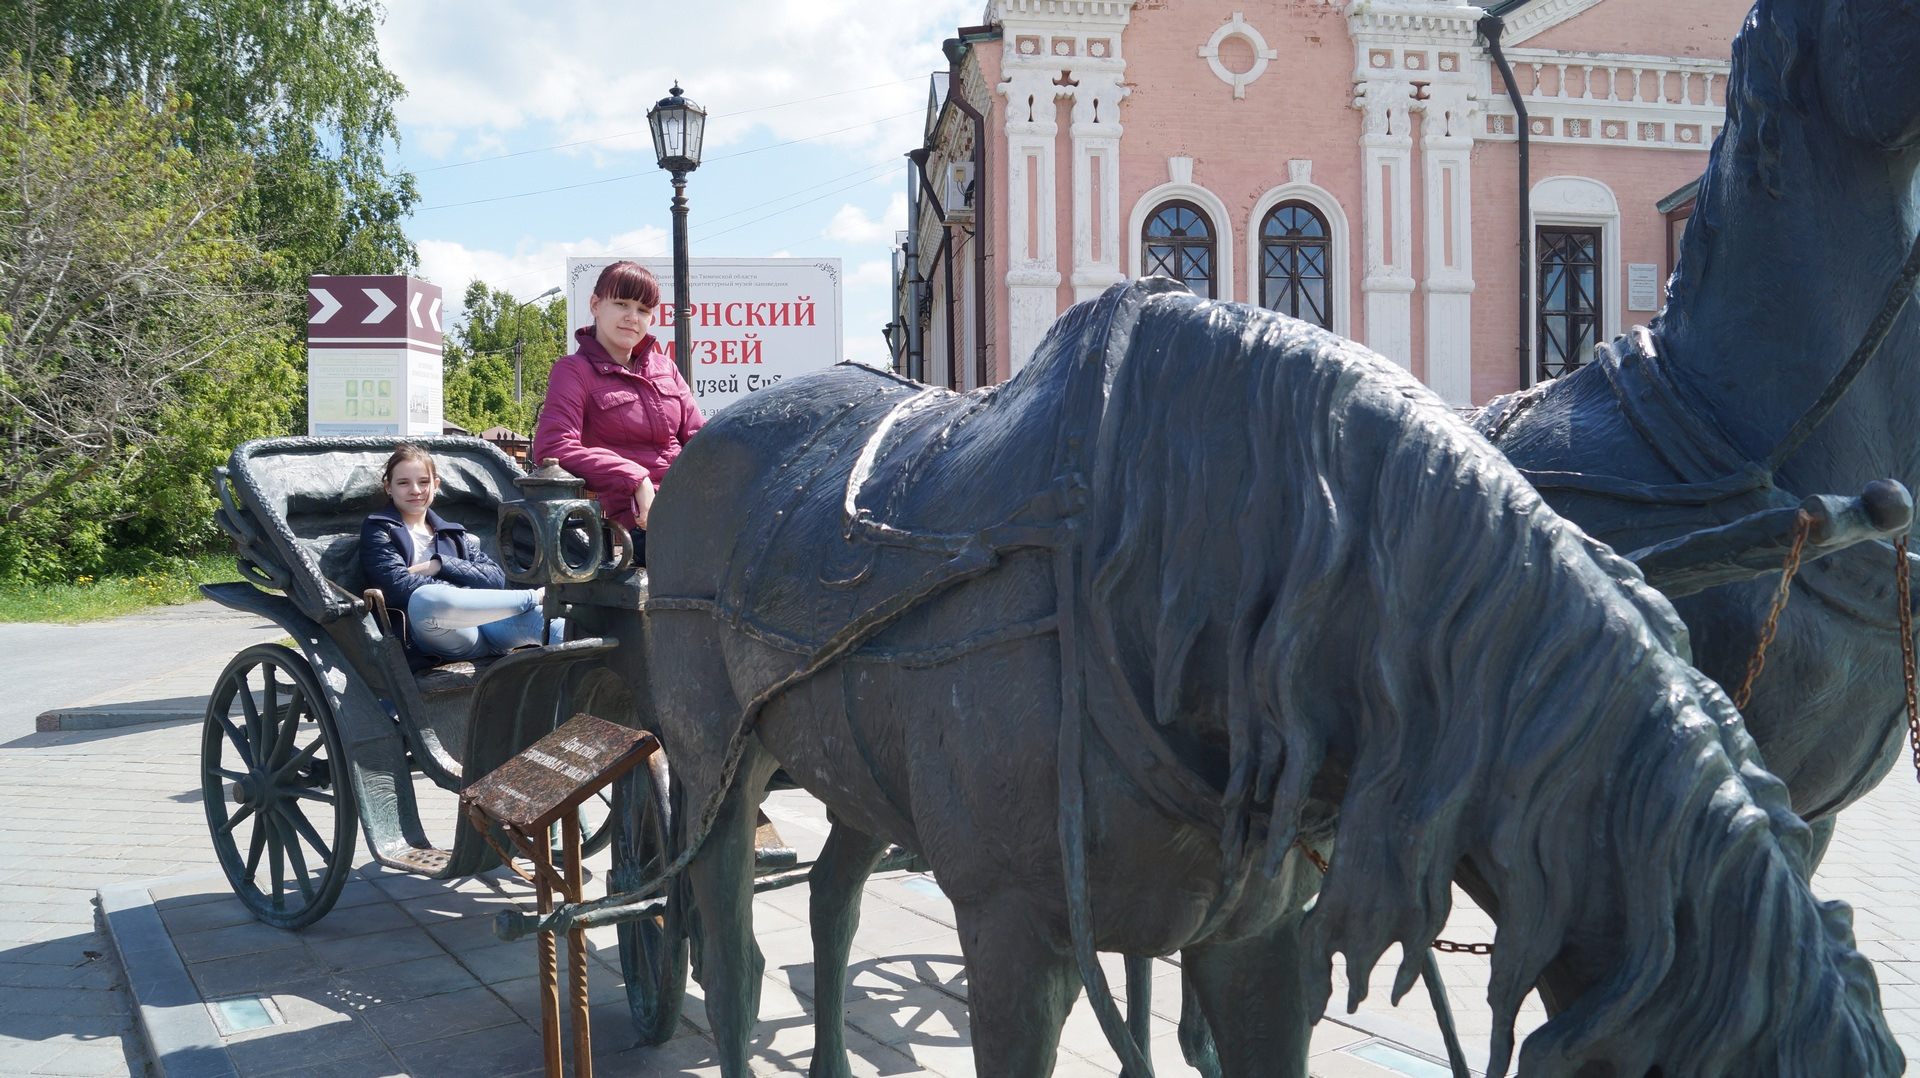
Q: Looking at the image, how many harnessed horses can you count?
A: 2